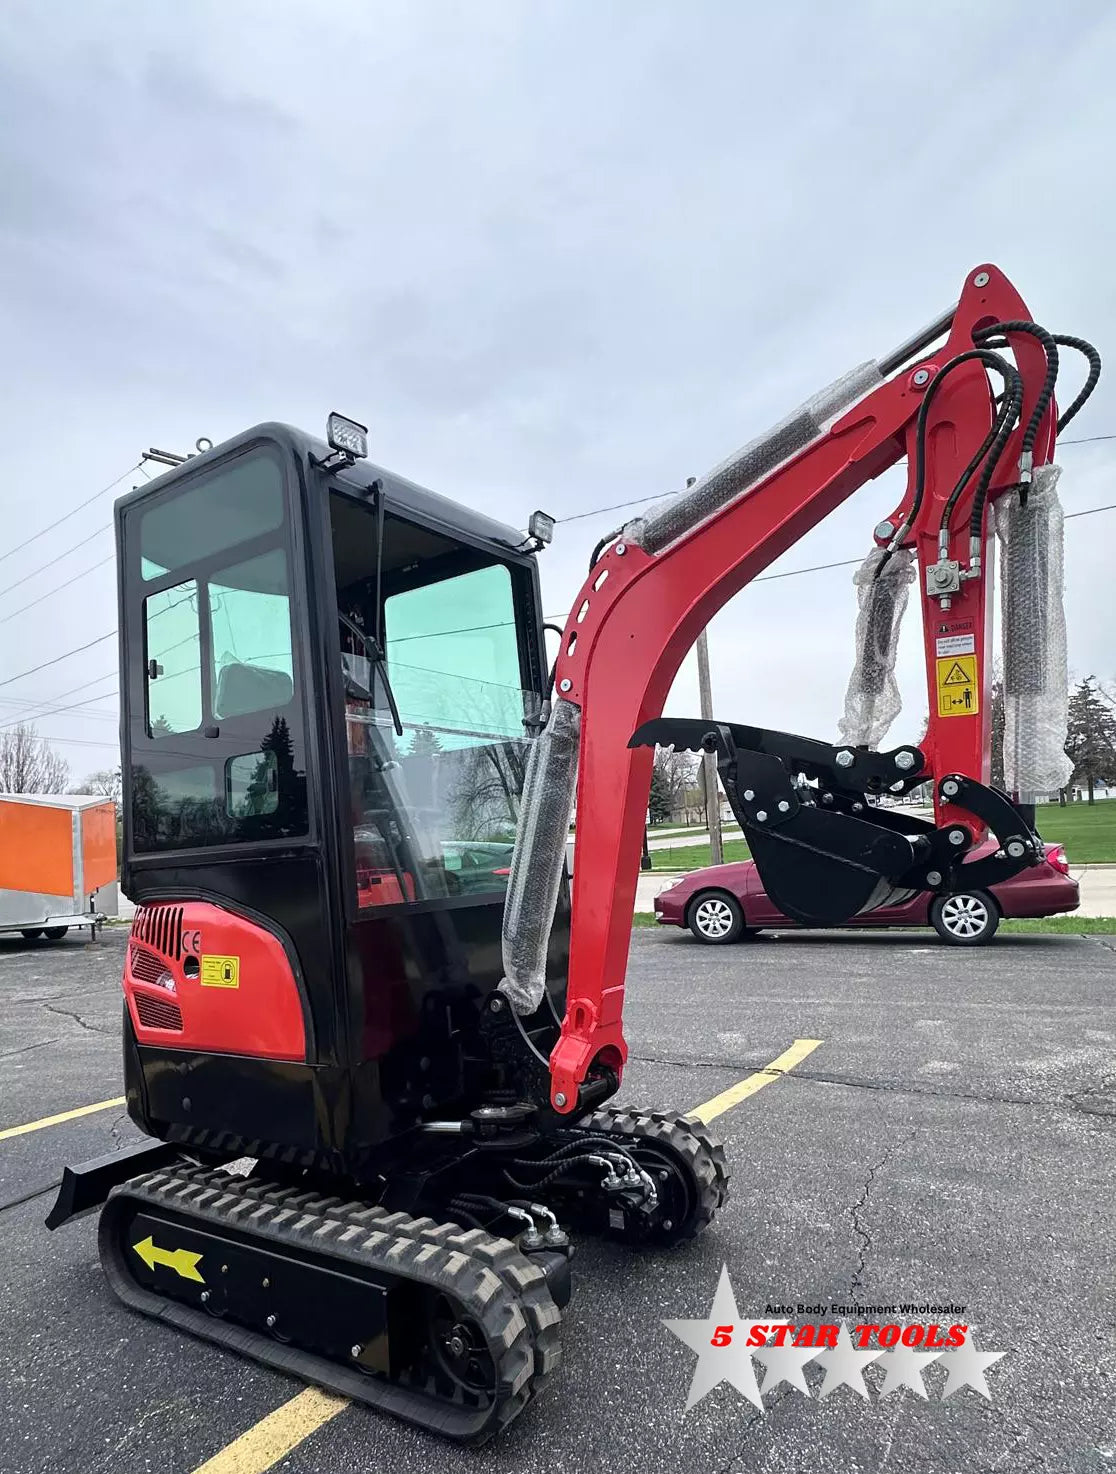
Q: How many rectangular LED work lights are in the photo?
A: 2